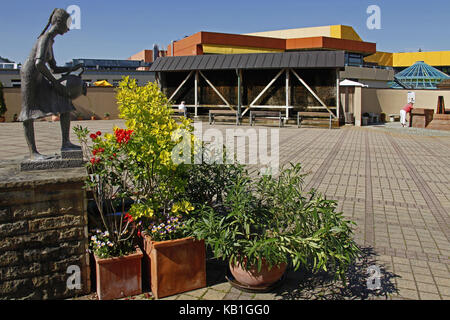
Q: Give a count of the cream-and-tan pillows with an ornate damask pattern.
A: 0